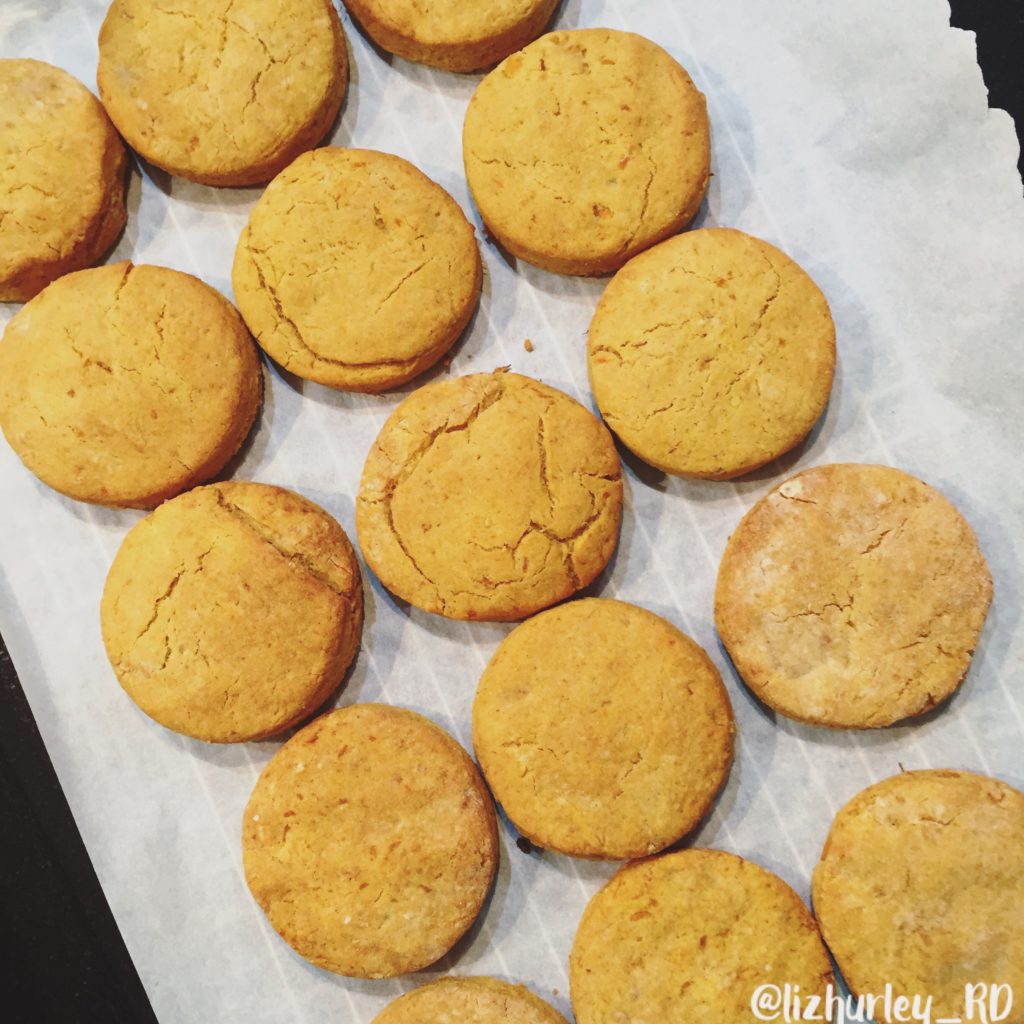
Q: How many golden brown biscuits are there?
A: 15